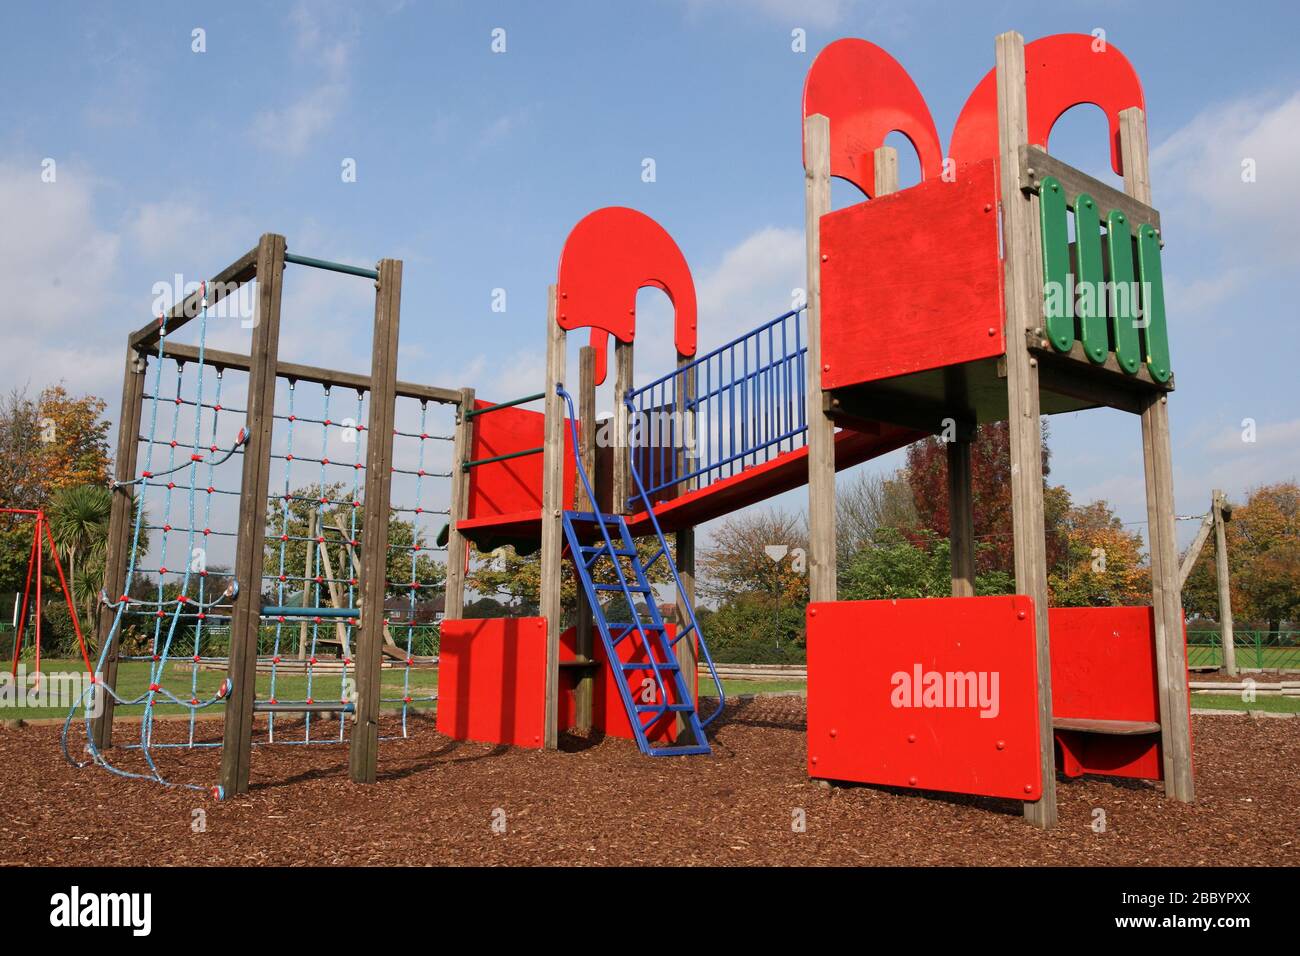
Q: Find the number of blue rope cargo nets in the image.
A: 2